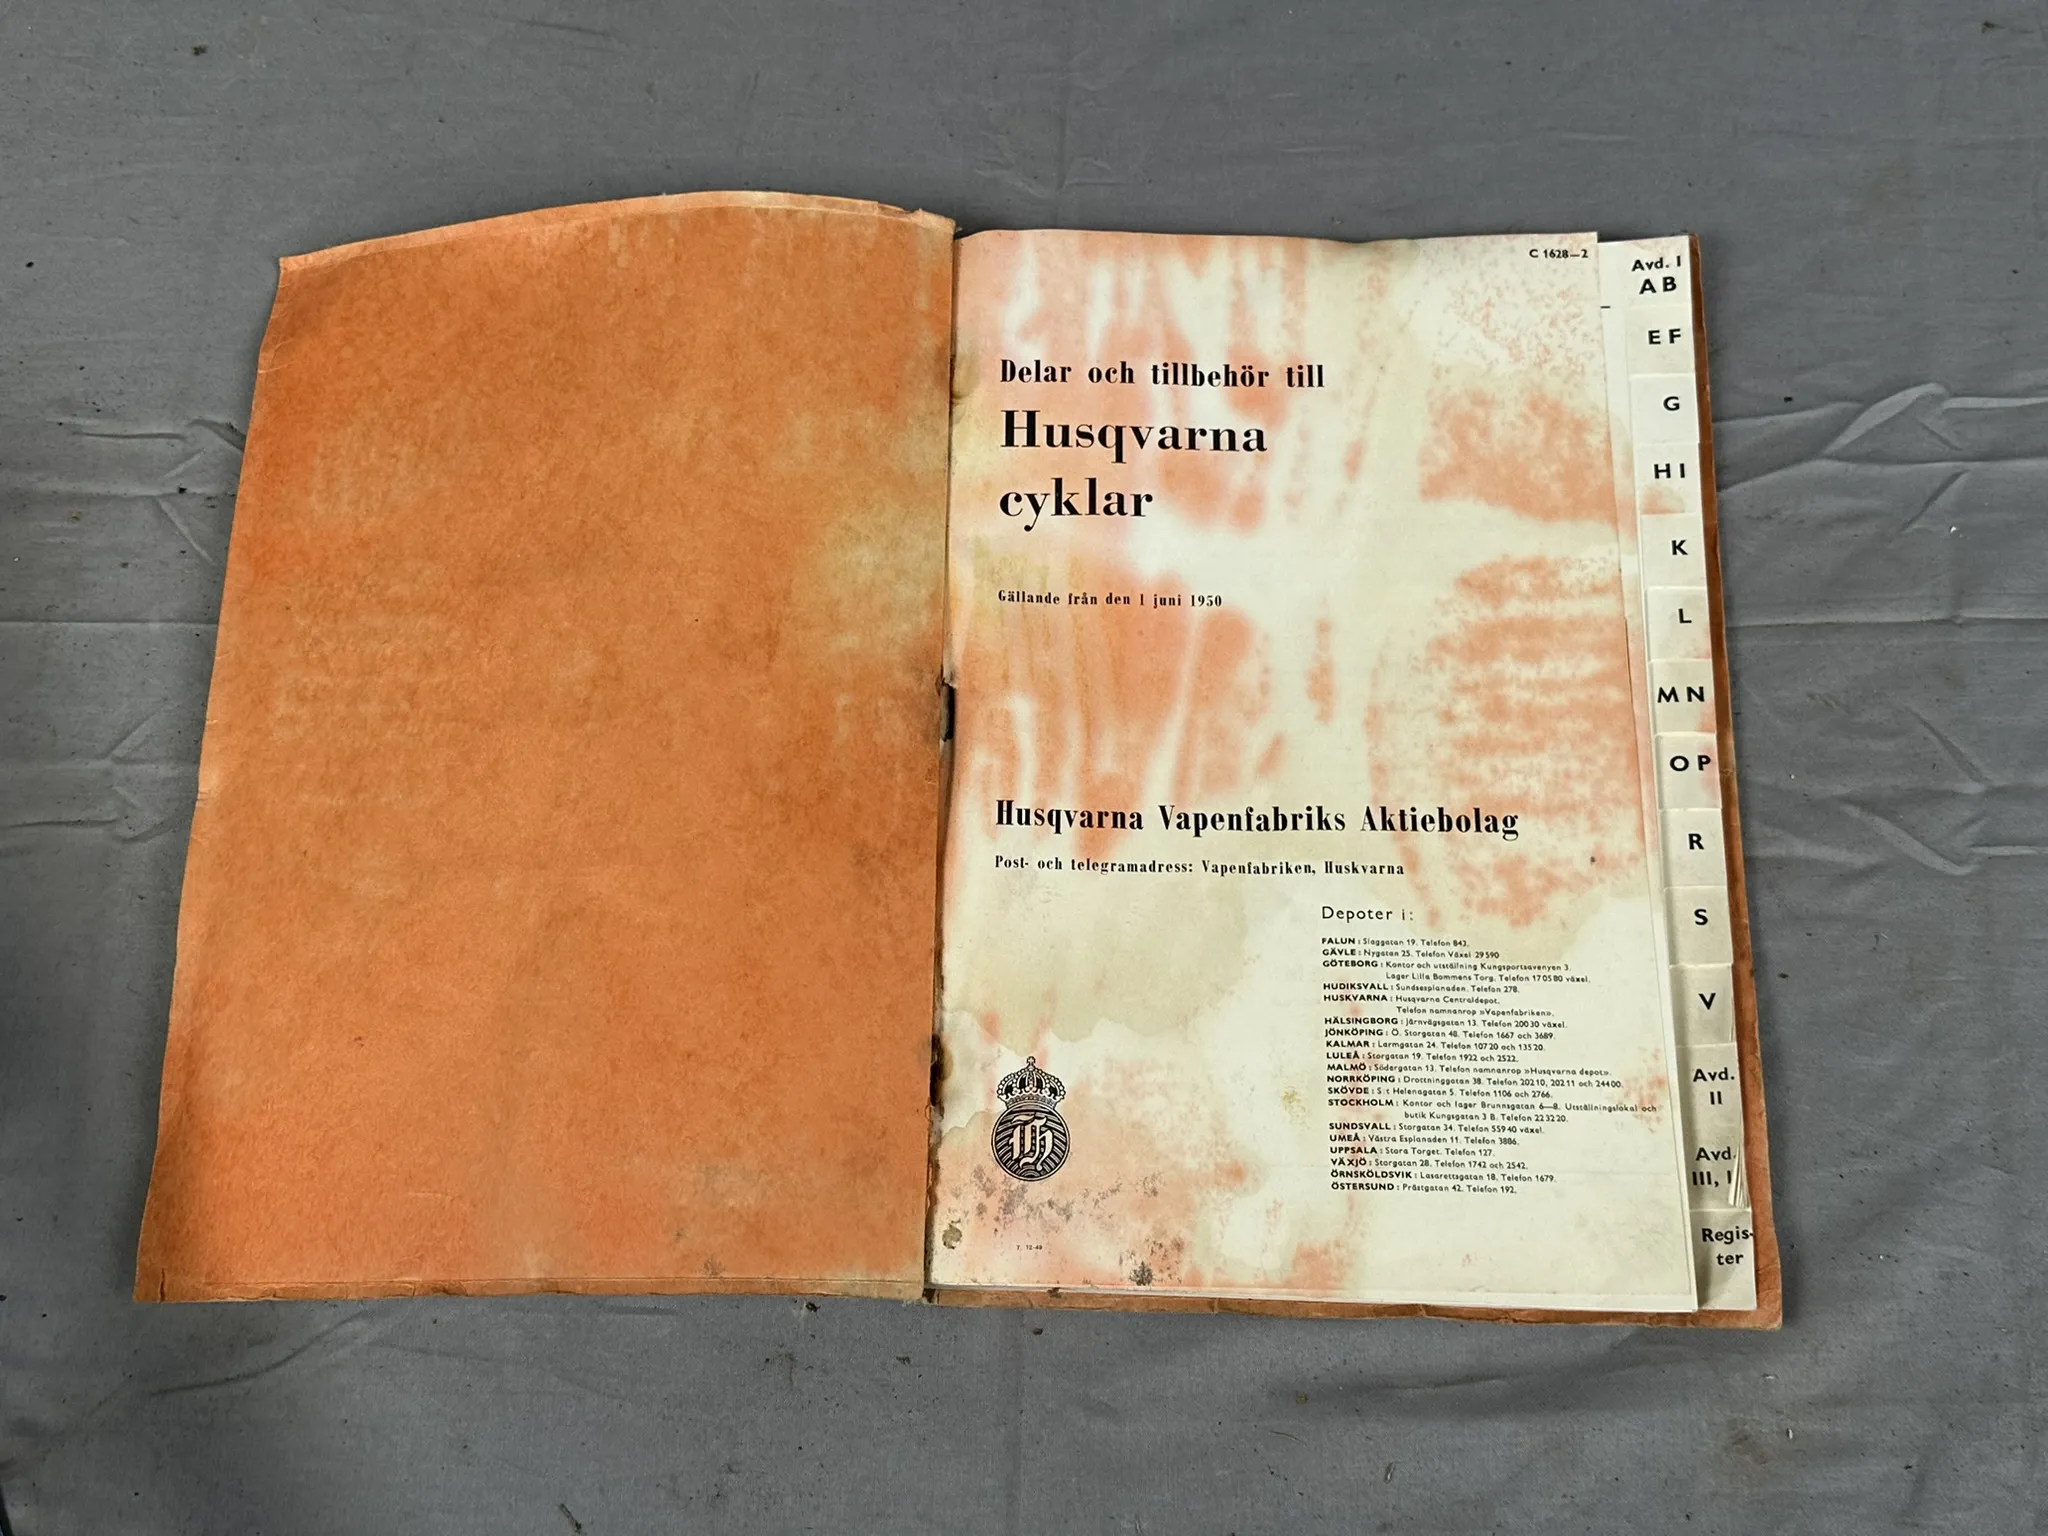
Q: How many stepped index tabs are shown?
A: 14